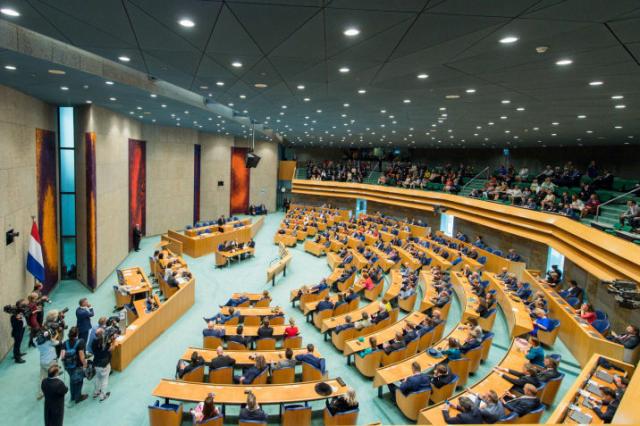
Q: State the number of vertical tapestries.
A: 5